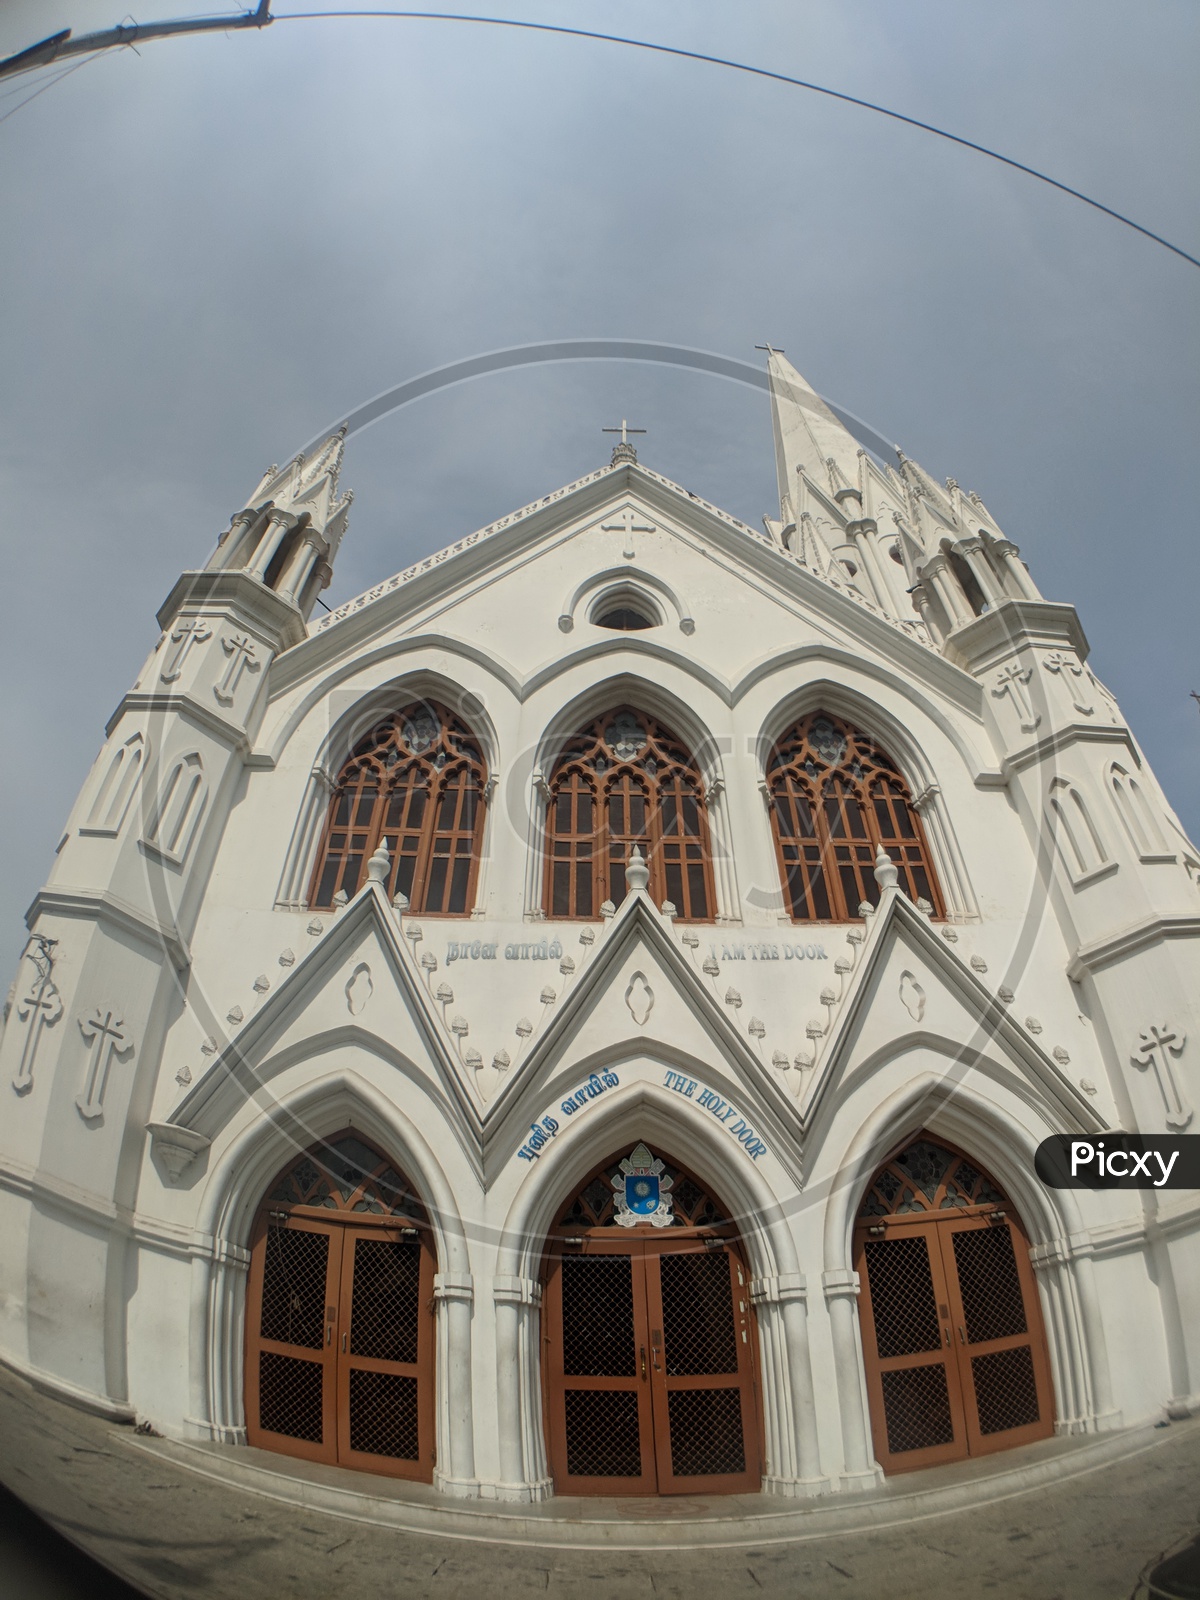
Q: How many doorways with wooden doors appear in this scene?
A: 3